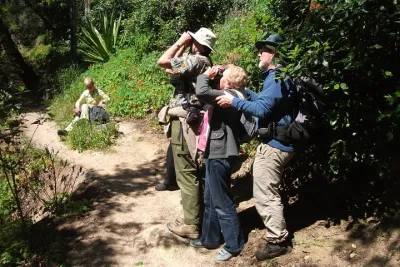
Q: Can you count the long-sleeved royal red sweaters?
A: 0